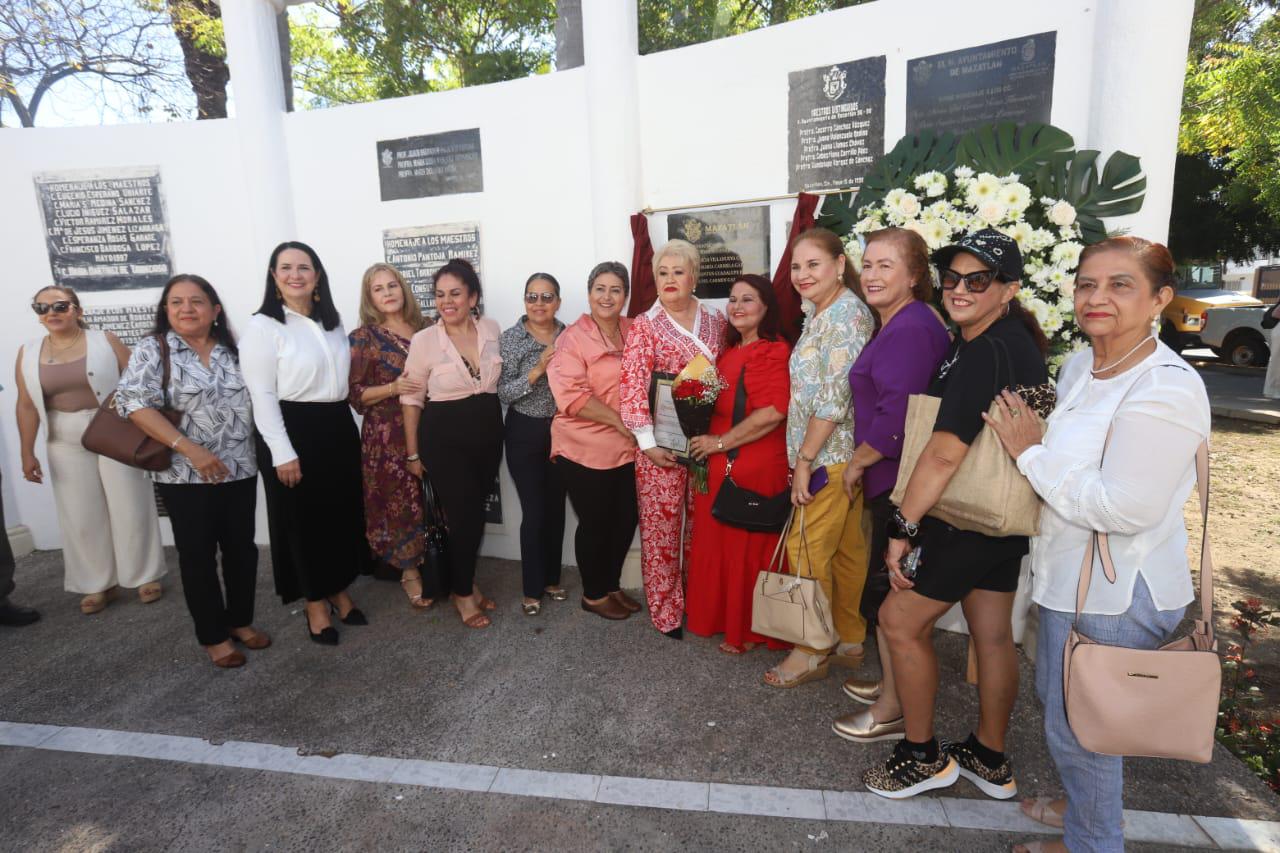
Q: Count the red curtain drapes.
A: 2